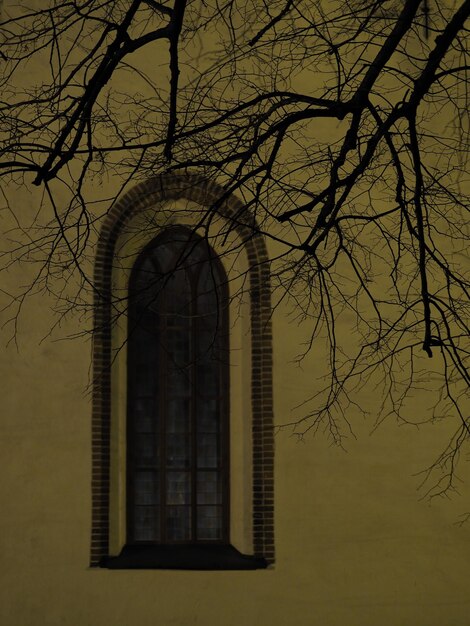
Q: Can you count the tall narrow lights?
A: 3